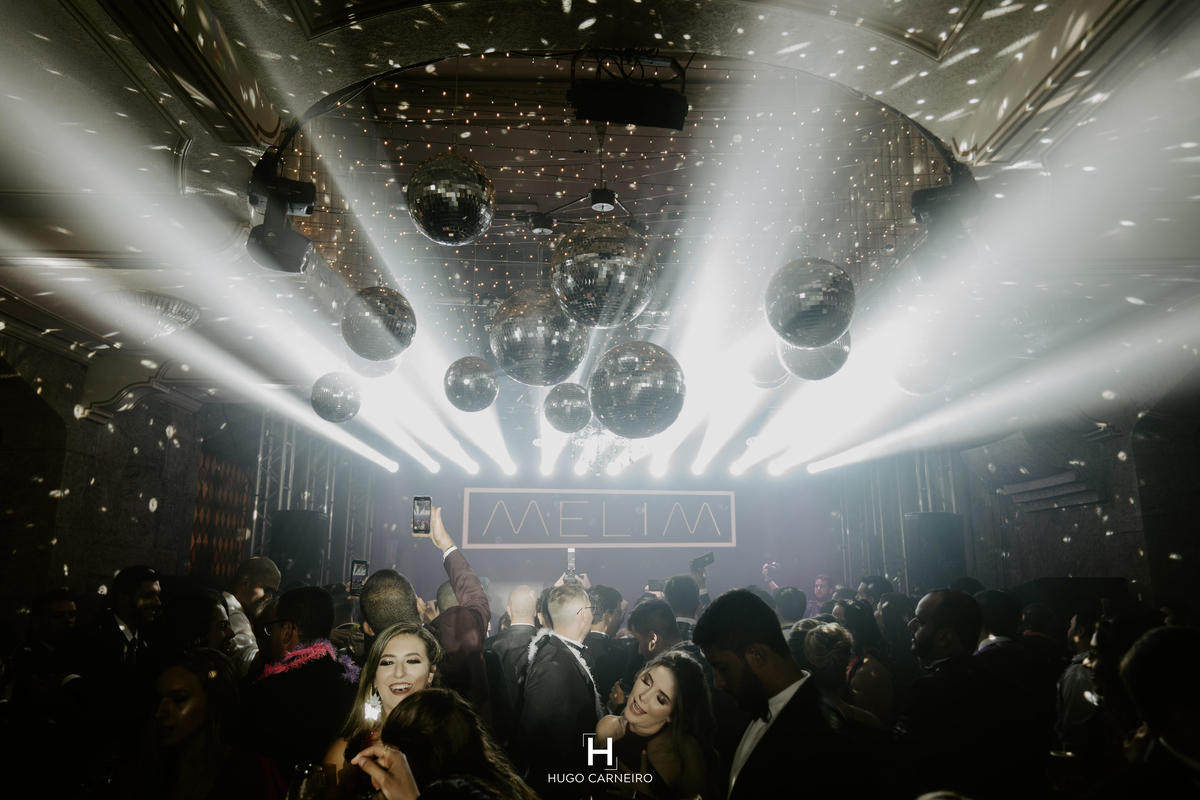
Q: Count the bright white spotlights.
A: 12